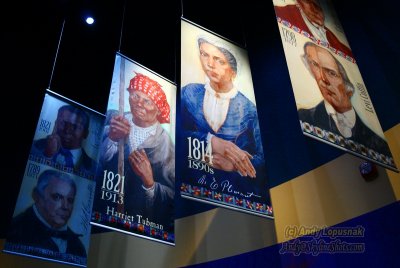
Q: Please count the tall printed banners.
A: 4